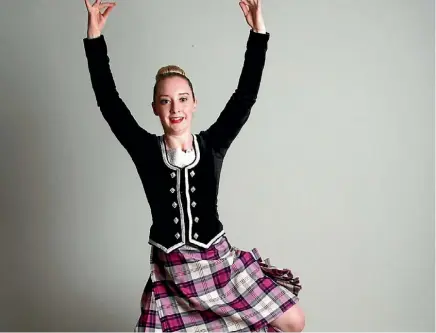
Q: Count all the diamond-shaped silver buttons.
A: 10